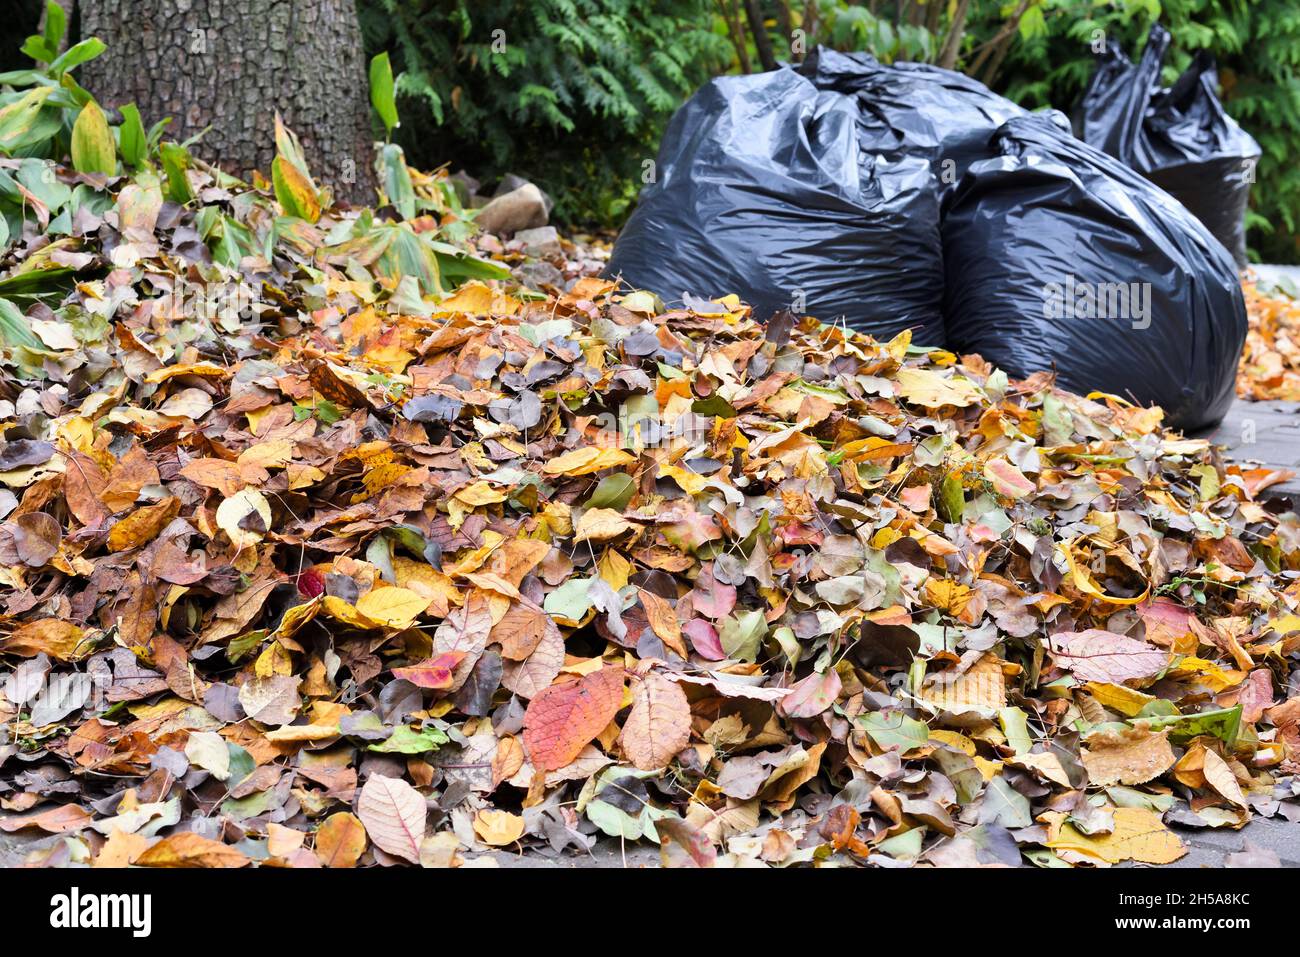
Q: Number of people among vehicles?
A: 0